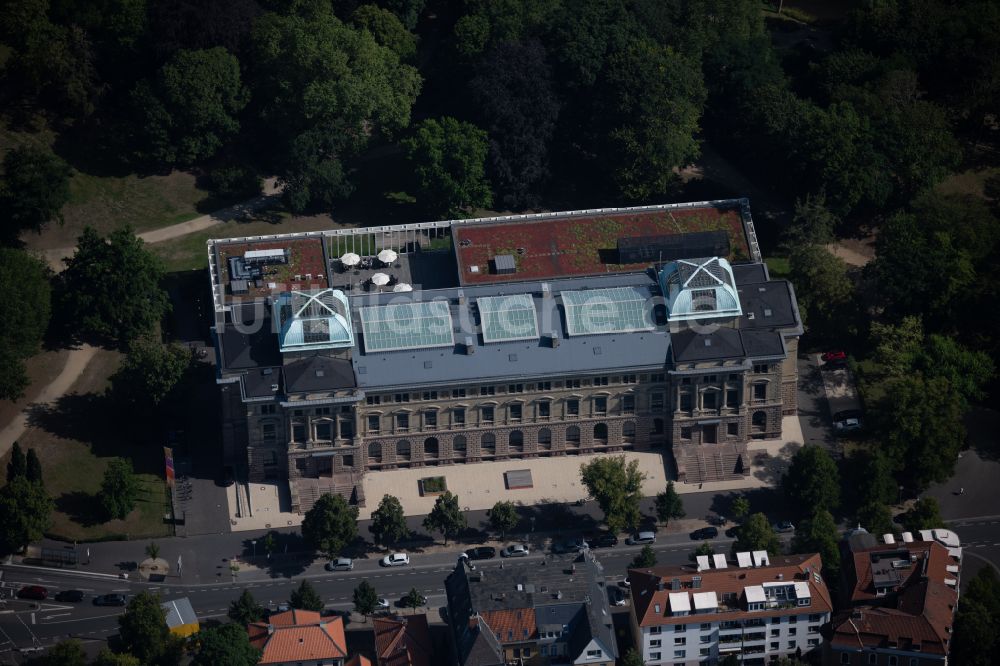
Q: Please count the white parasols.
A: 4